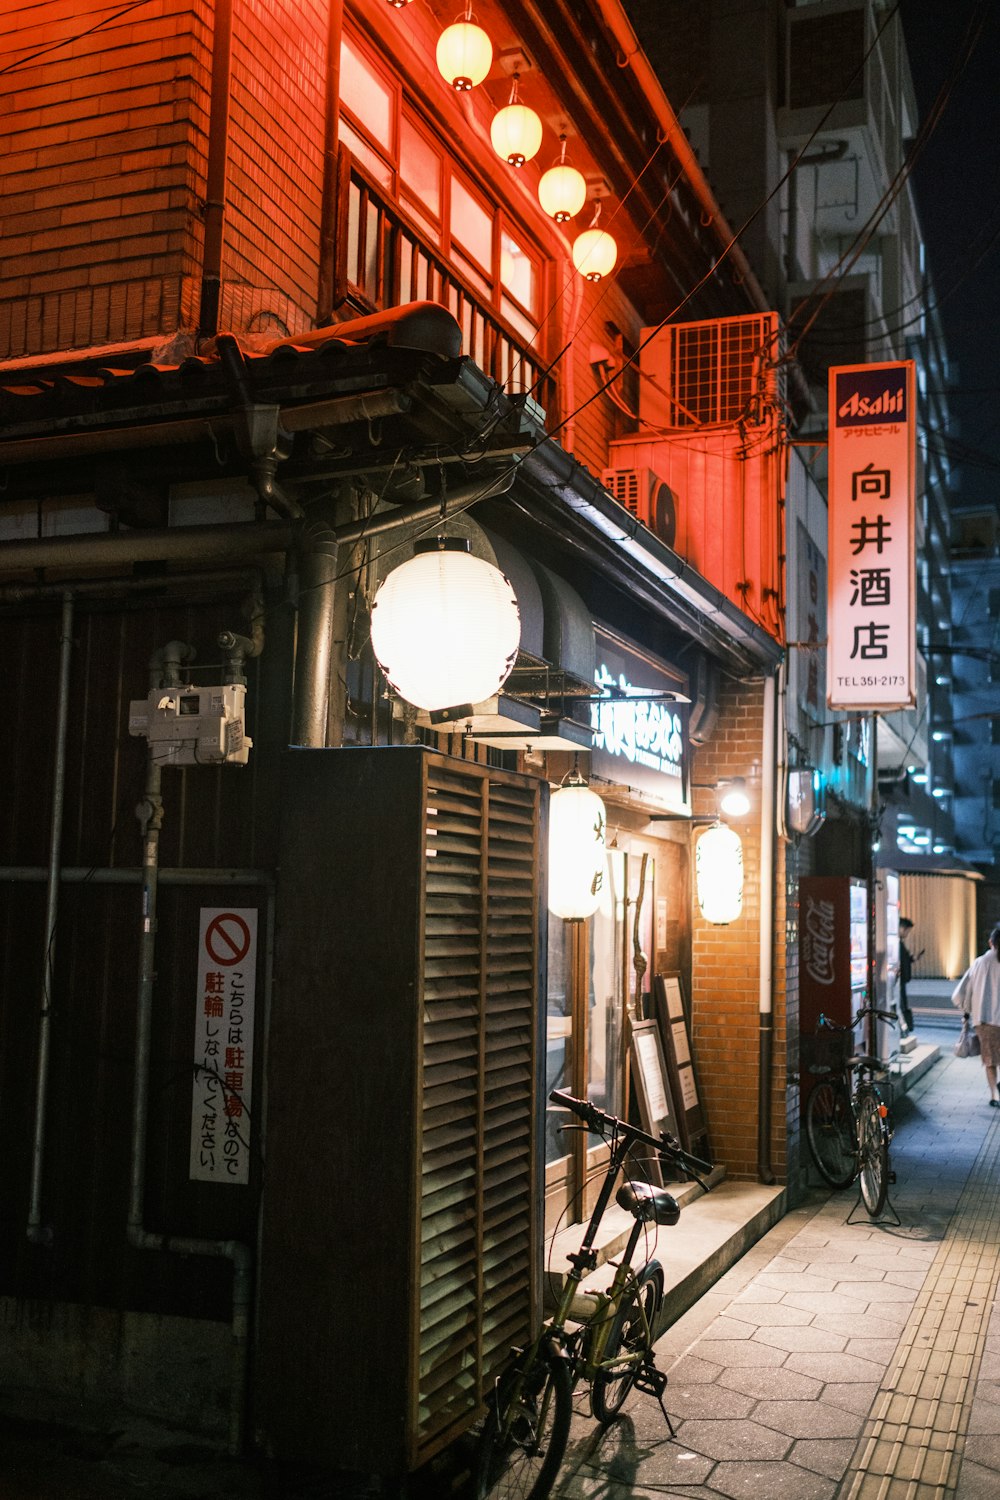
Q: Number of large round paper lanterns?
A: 1